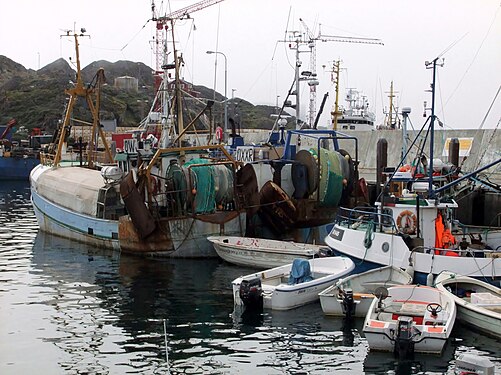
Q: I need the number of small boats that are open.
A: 5